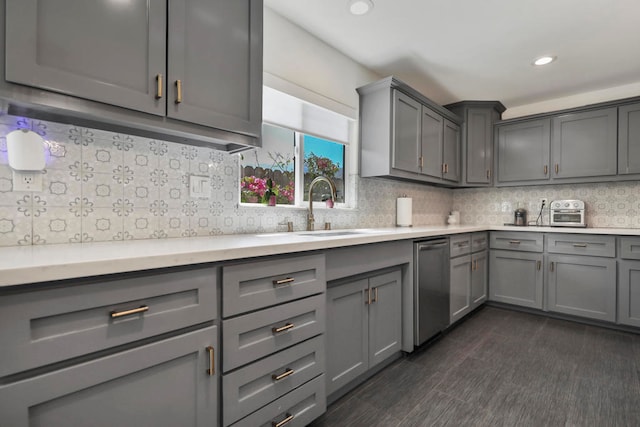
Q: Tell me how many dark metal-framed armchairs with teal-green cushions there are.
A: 0